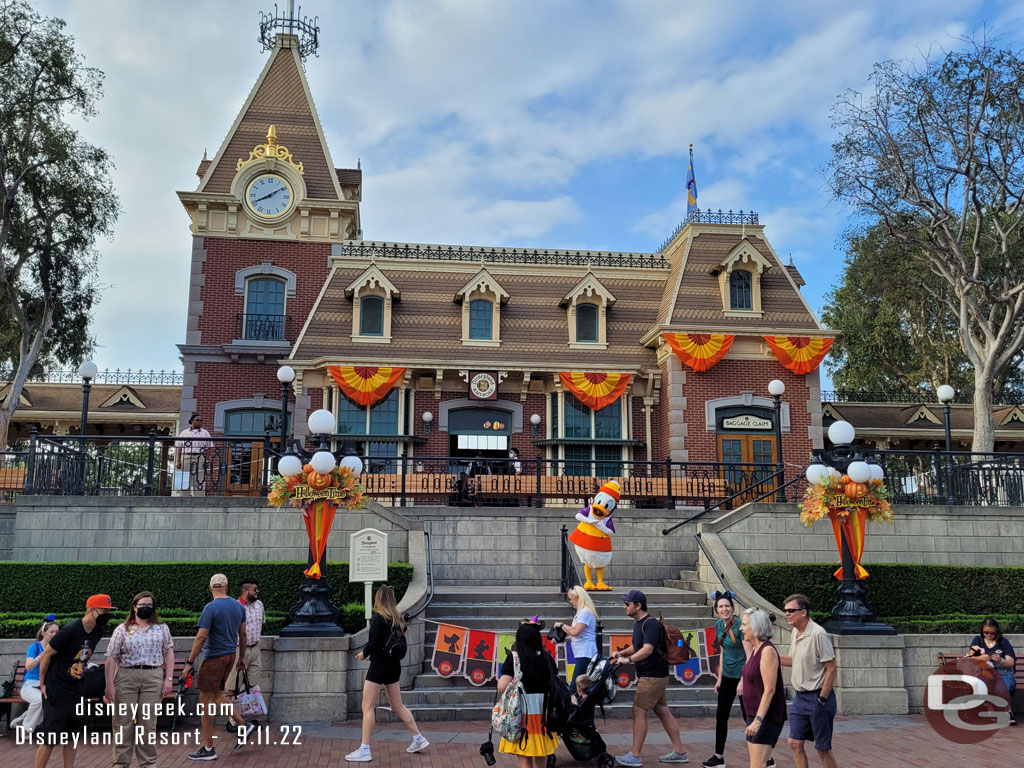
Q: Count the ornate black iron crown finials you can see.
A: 1